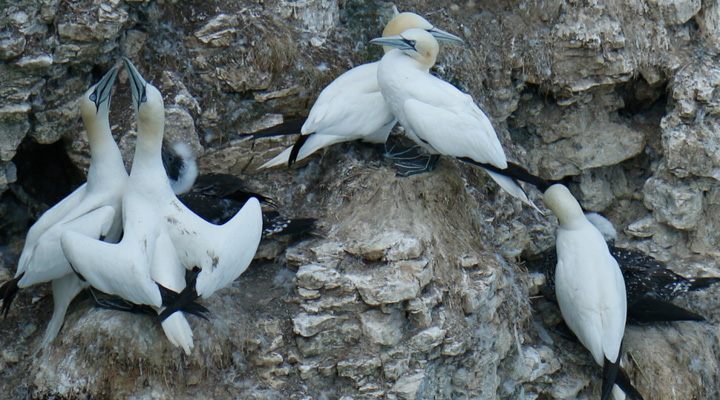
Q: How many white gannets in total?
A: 5